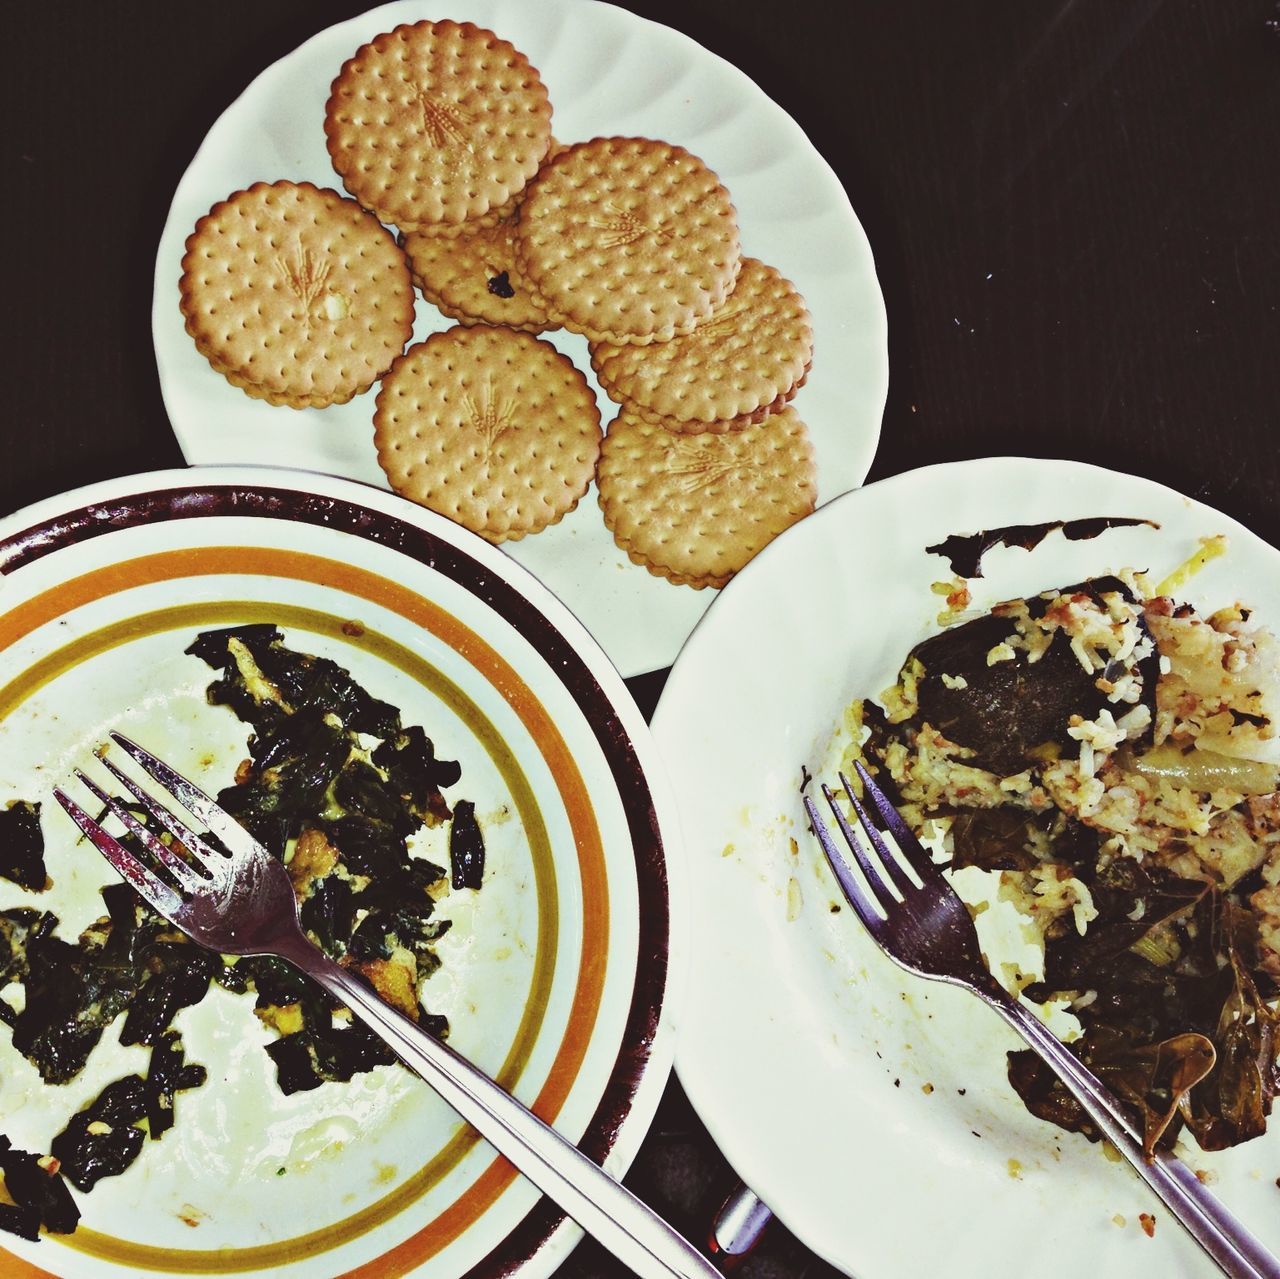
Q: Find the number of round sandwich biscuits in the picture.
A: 7